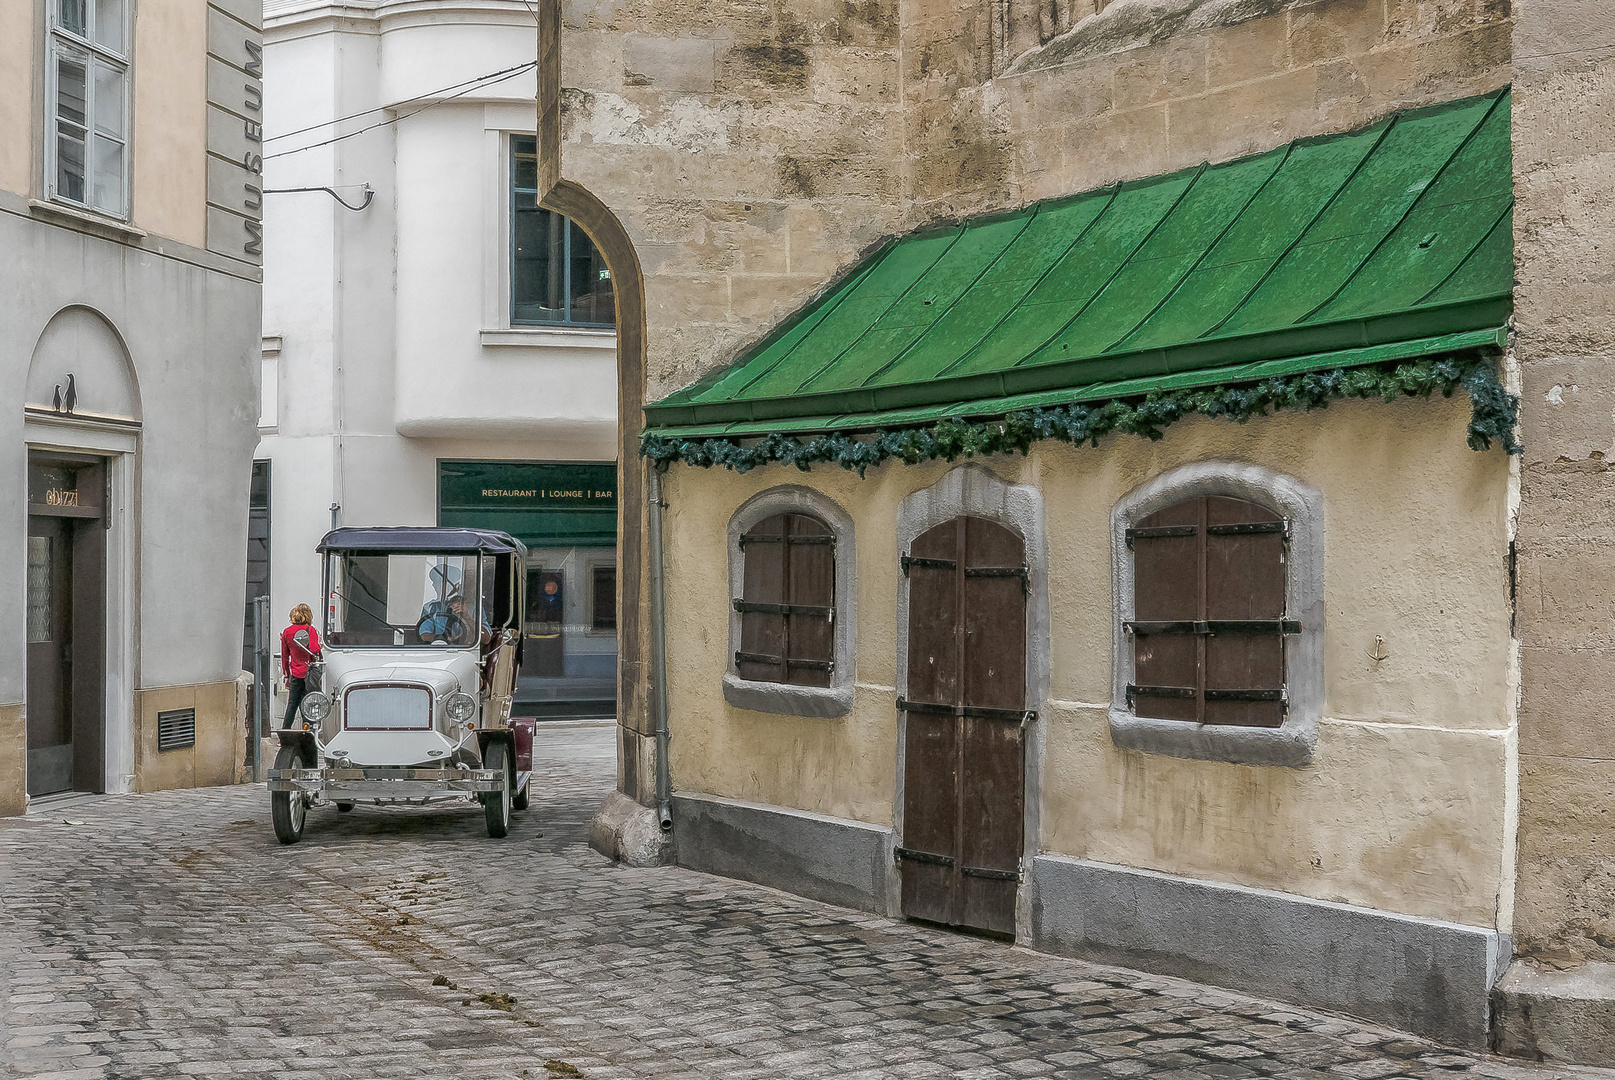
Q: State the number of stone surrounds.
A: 3